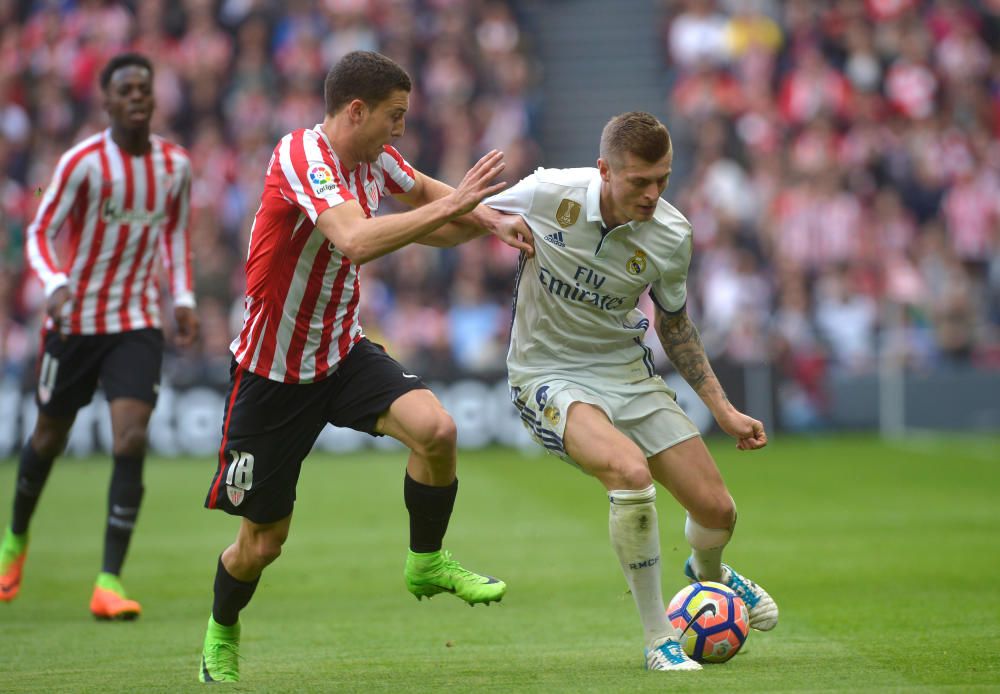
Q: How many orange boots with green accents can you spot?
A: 2